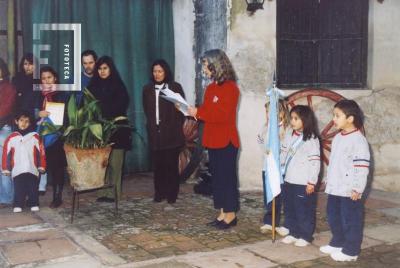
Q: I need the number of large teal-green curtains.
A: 1